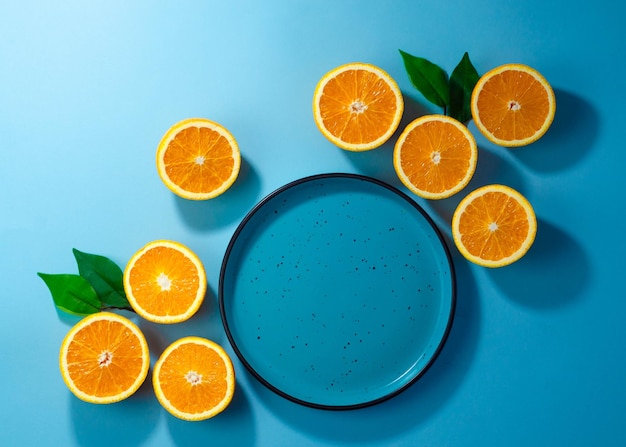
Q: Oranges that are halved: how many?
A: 8